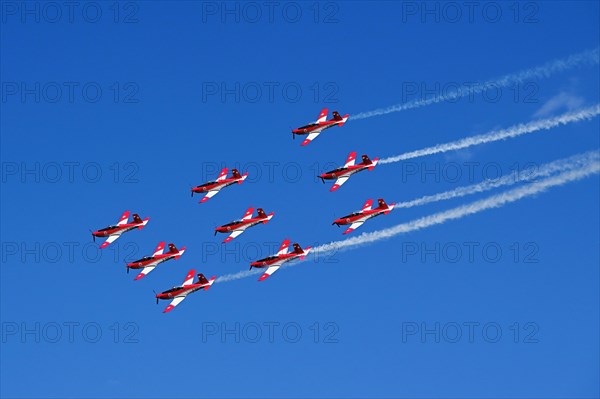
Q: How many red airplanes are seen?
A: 9